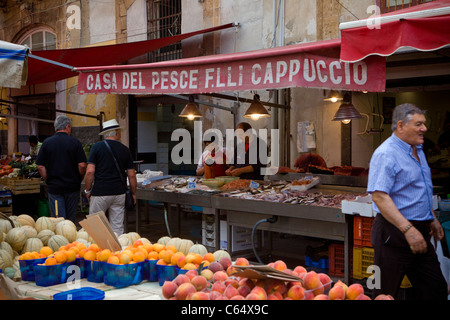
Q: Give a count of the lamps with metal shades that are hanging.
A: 4